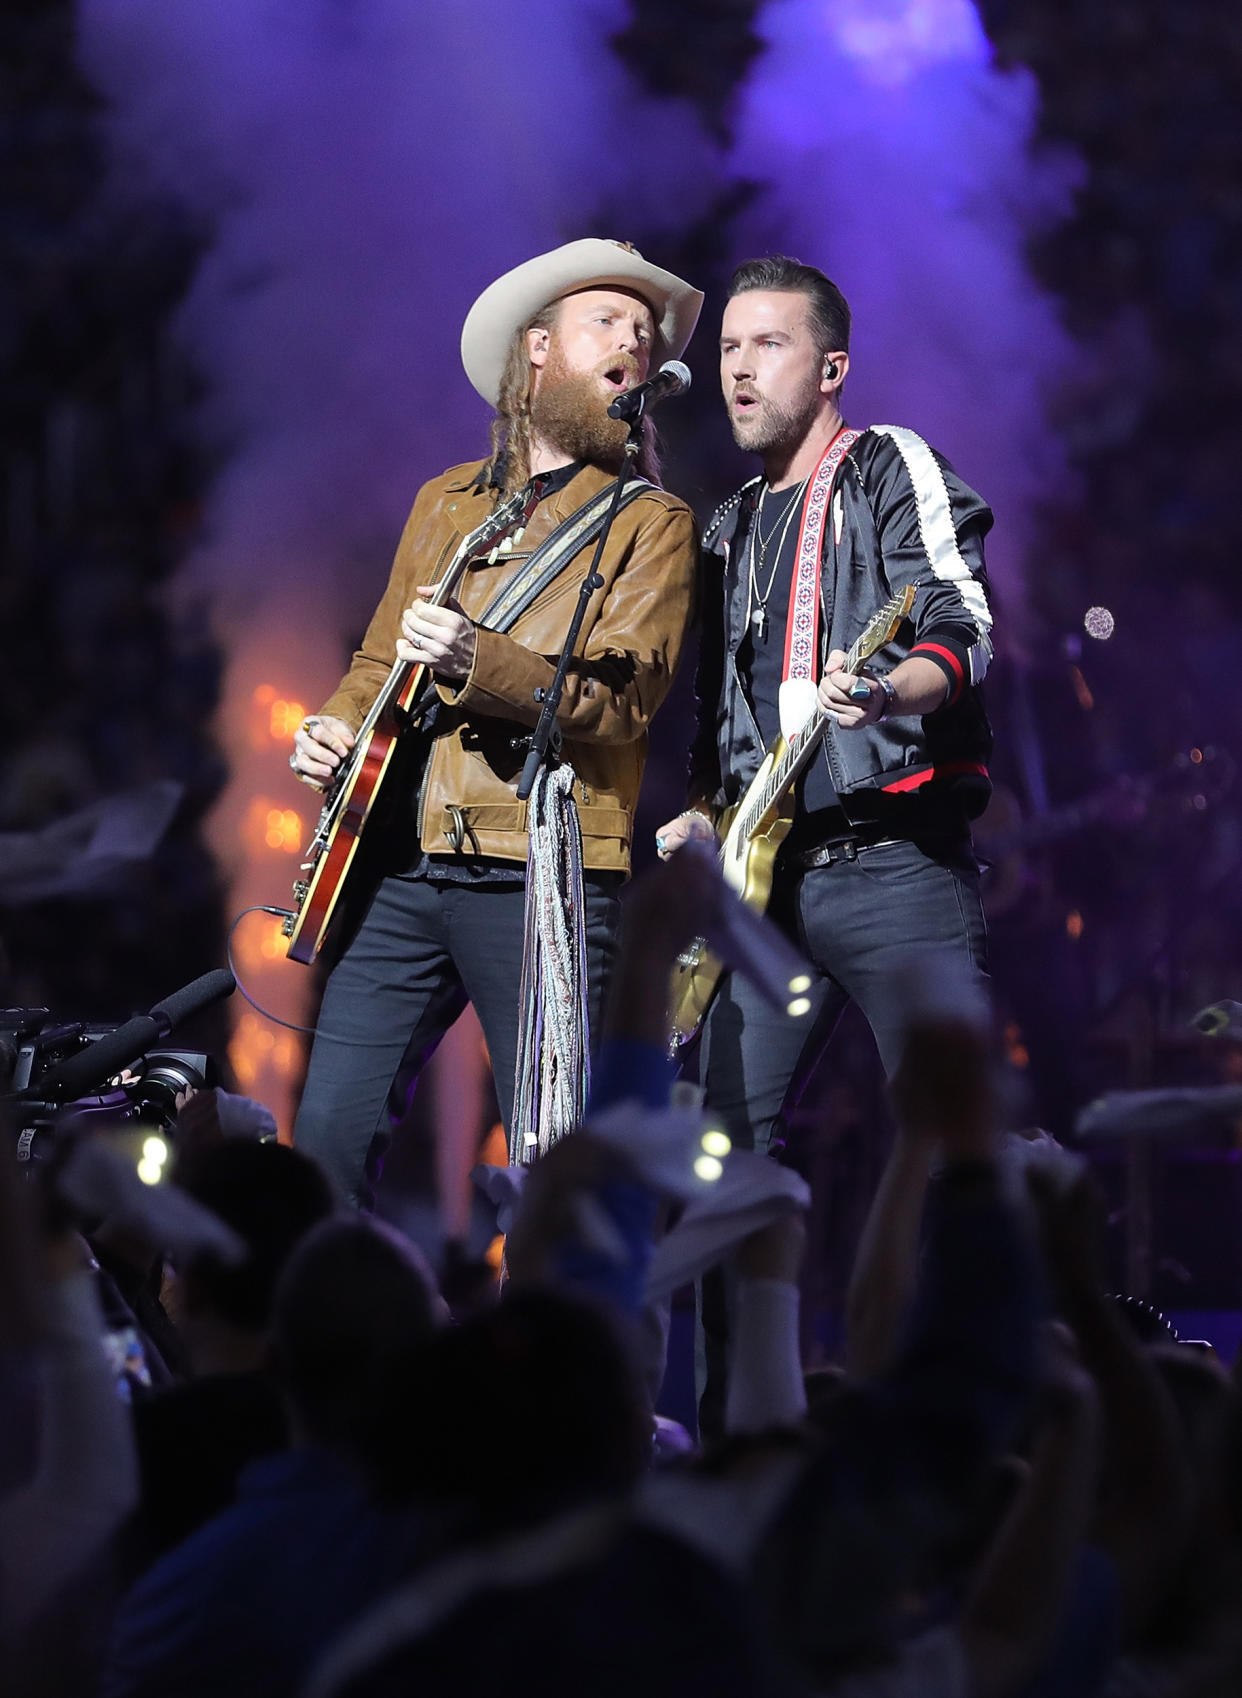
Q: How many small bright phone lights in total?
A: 6